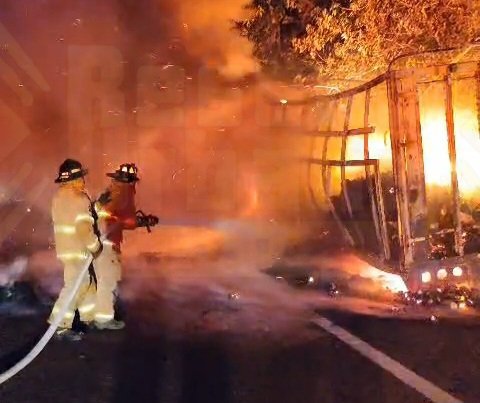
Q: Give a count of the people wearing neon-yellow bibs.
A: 0